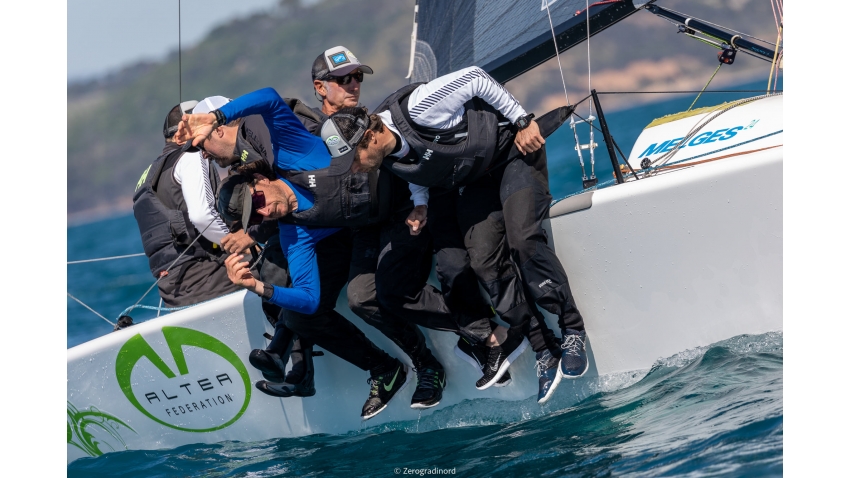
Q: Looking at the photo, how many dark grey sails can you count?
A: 1